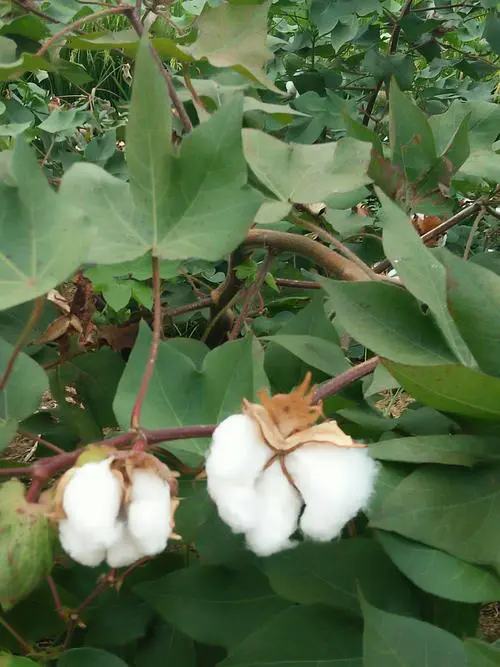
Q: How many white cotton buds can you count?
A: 2